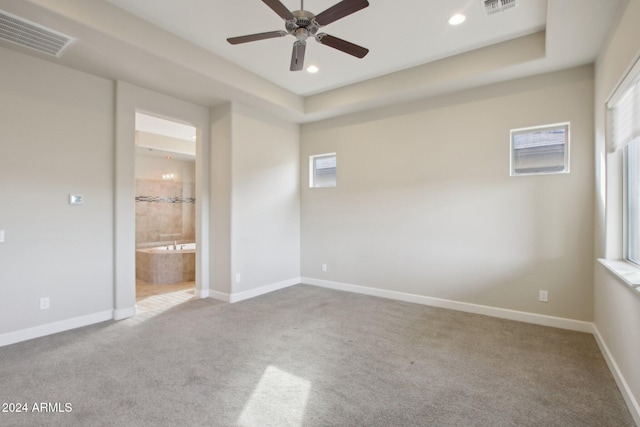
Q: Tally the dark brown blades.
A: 5